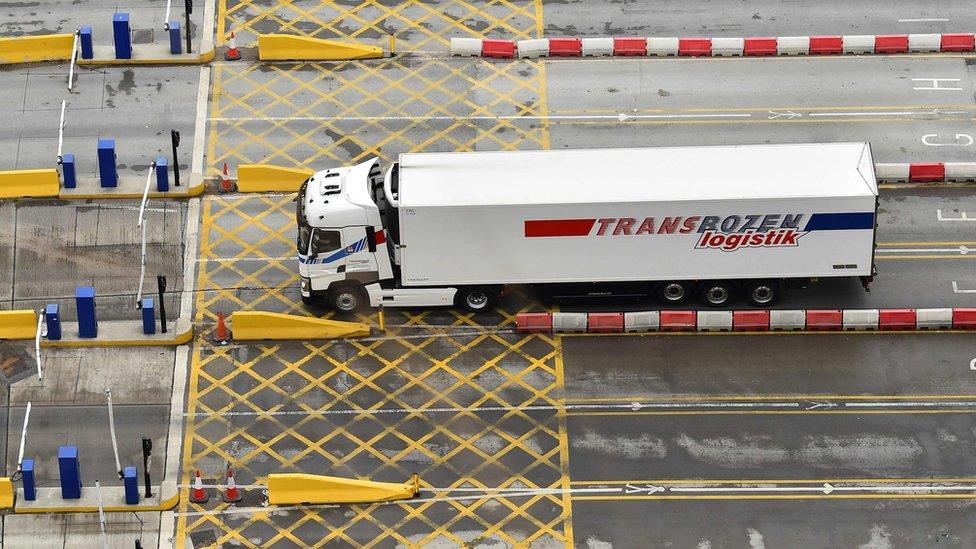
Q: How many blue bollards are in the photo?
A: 12